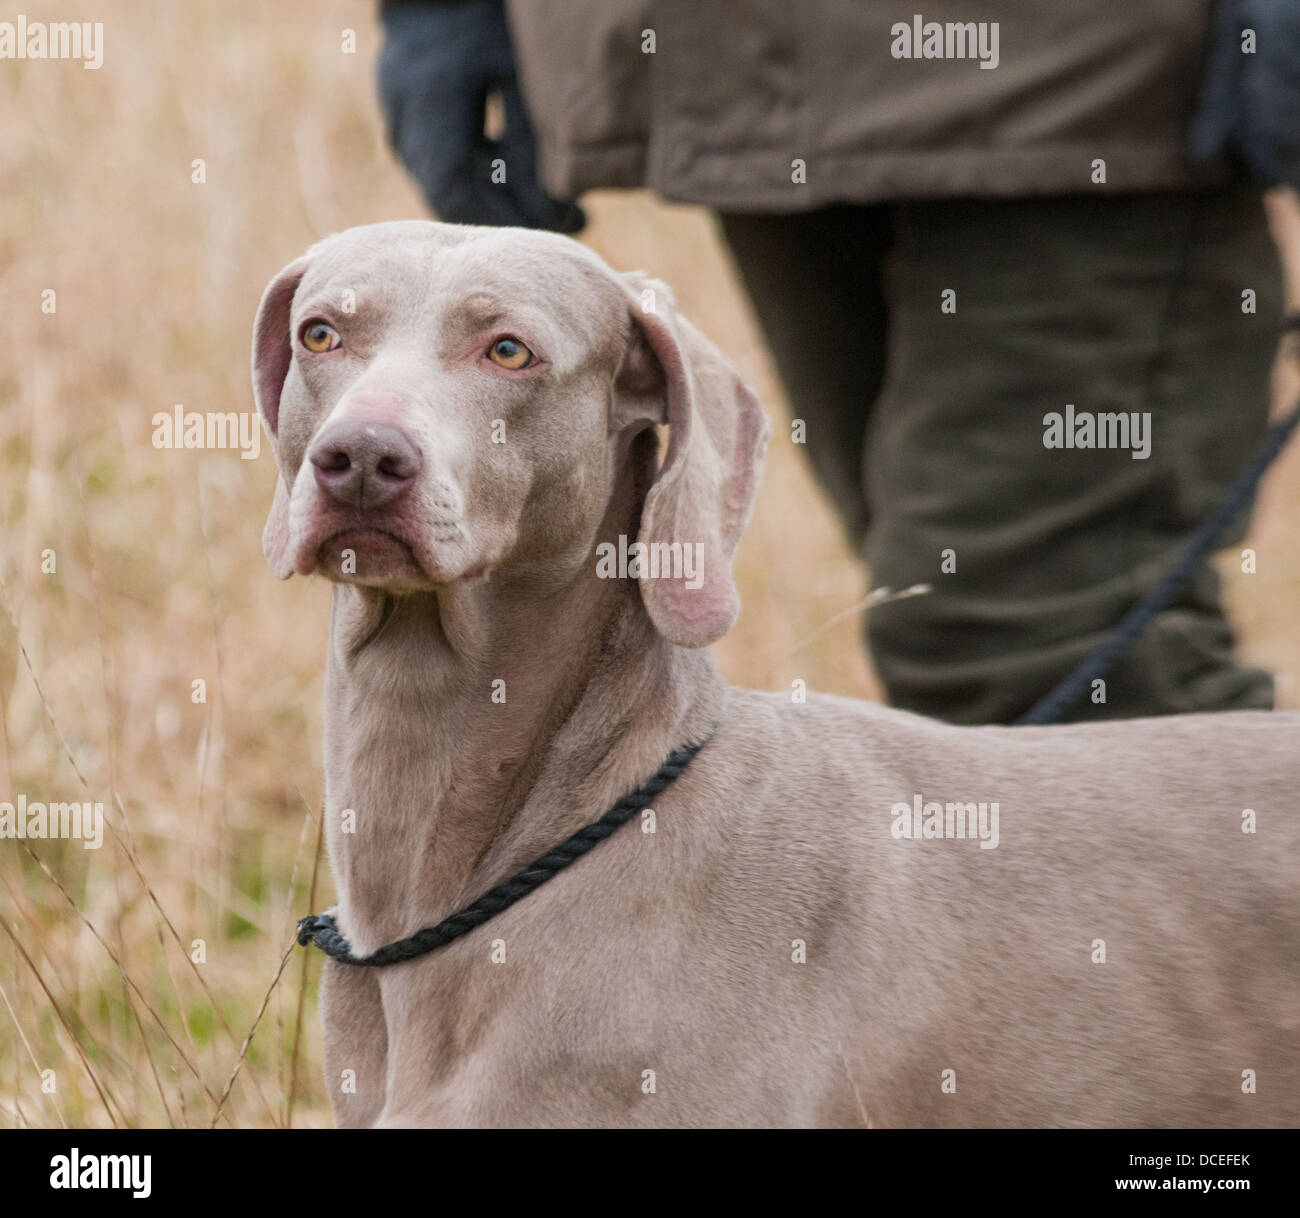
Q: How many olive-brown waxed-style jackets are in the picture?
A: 1